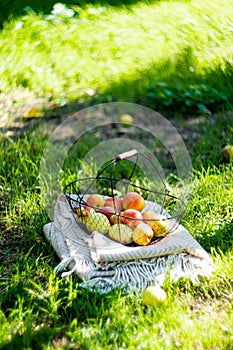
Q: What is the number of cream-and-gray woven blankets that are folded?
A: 1